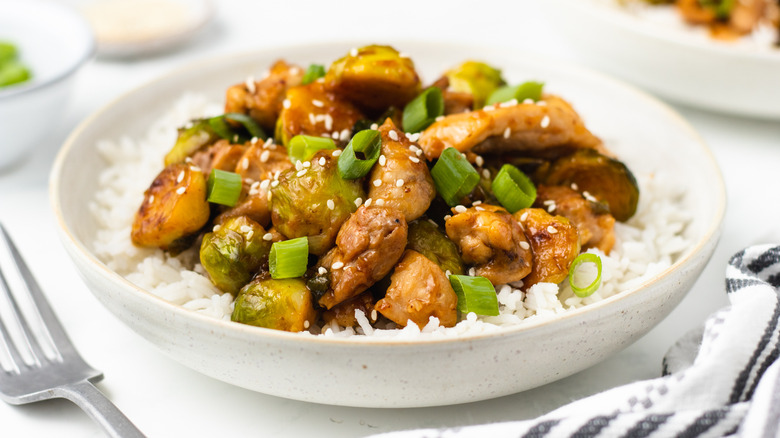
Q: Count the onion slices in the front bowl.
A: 11